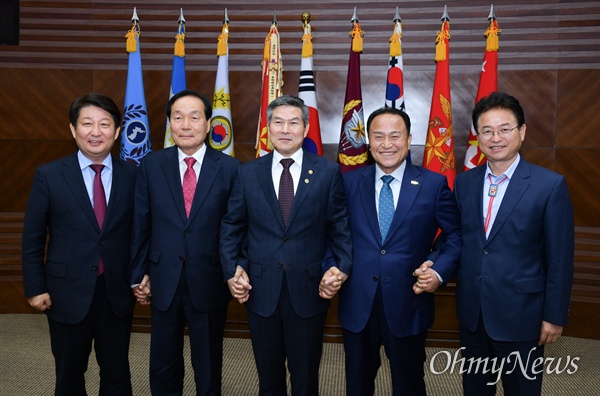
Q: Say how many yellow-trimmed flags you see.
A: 9